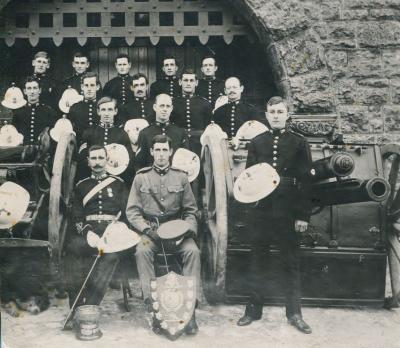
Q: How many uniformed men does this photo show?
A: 15